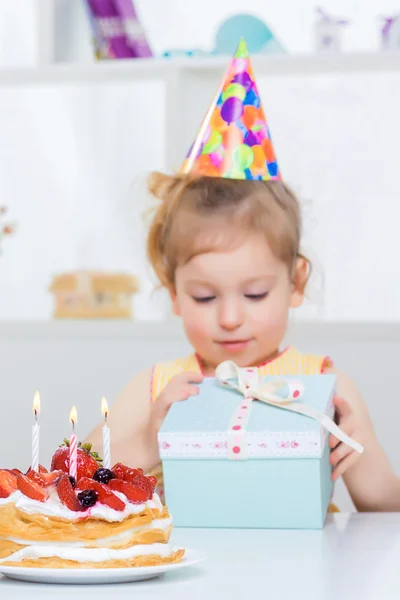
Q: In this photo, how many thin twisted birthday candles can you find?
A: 3